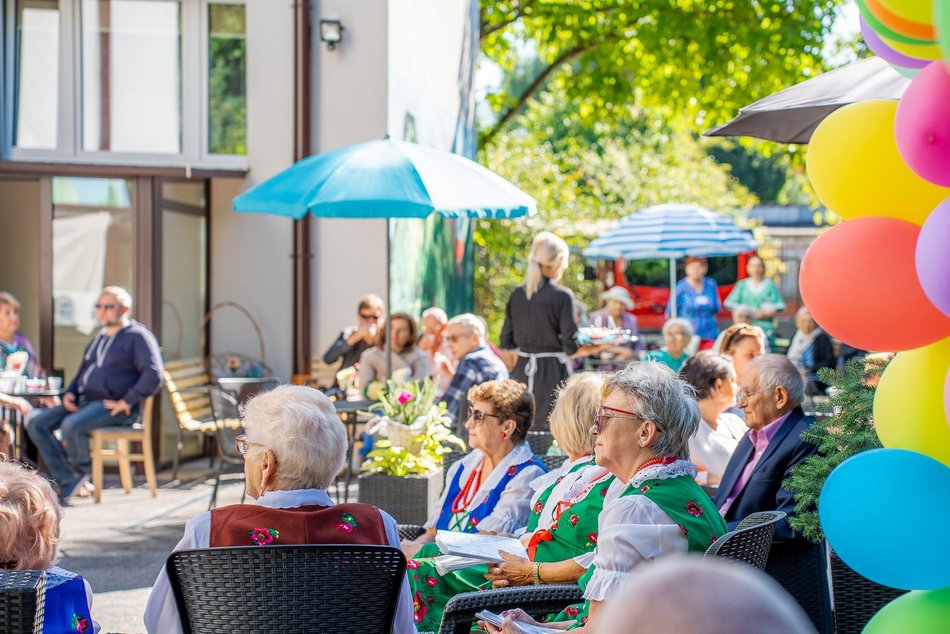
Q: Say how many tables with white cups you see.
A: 1